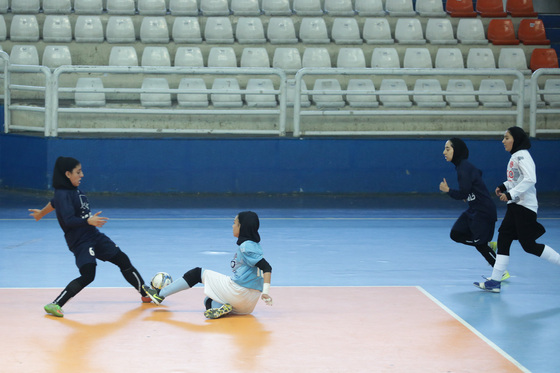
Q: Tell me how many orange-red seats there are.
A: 6